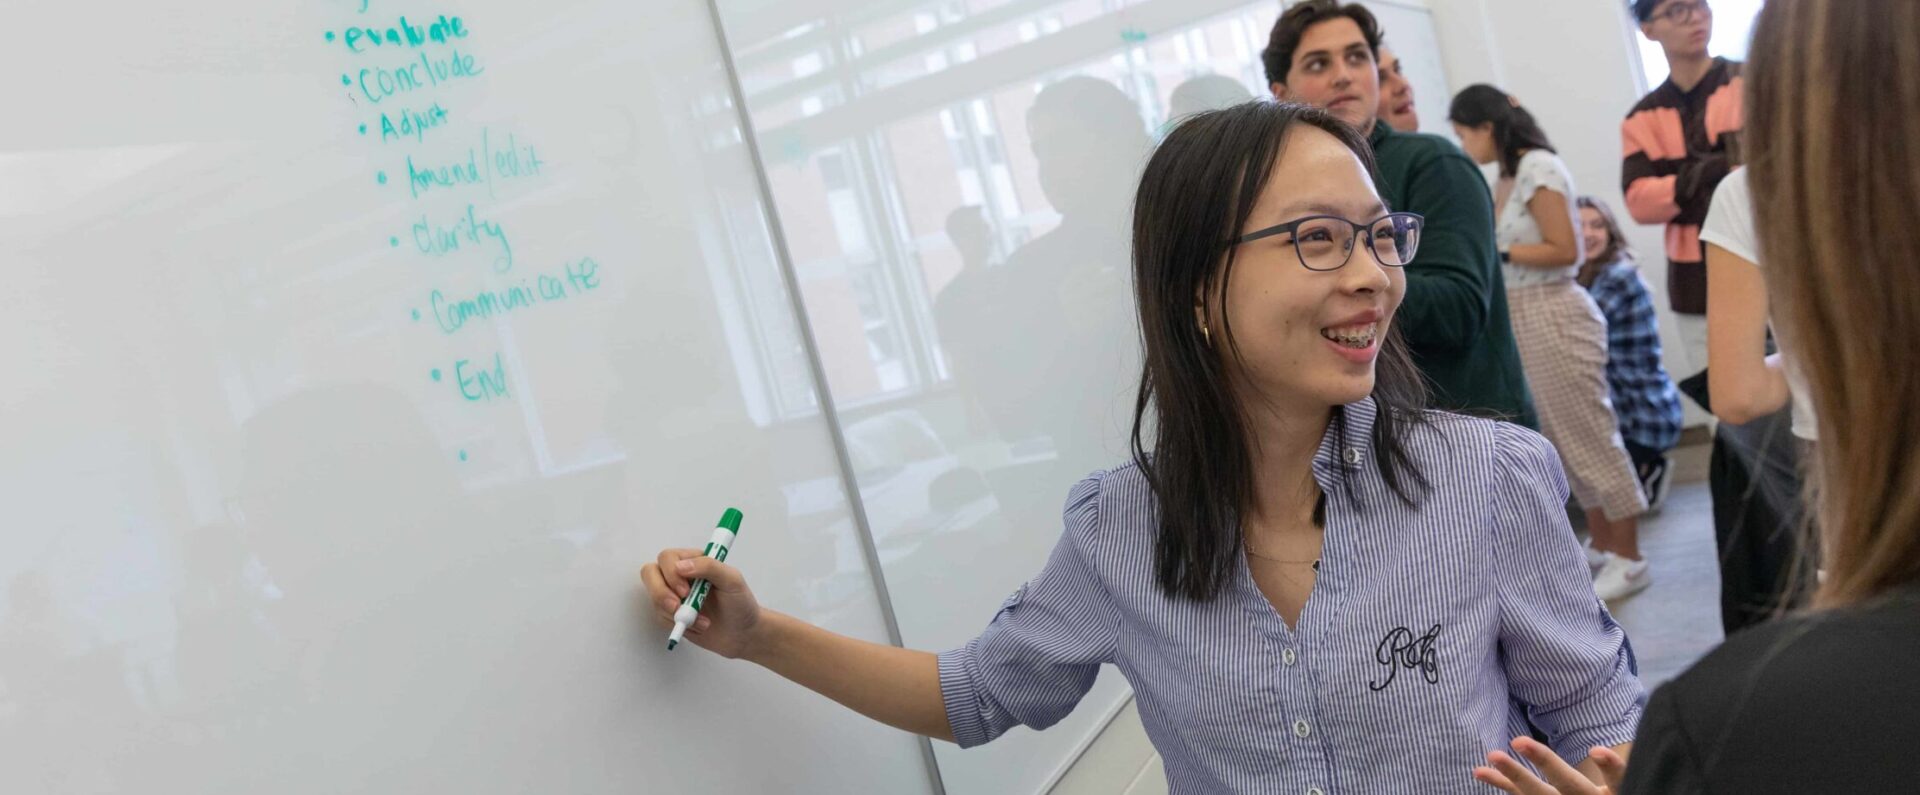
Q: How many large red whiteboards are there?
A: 0